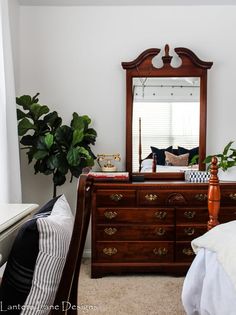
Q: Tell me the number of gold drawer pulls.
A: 13